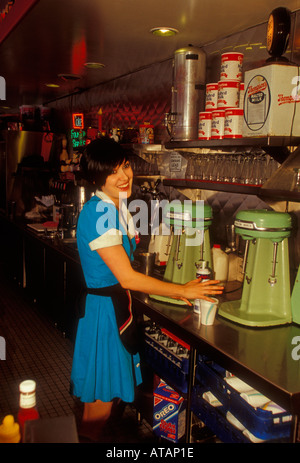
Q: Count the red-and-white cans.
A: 7